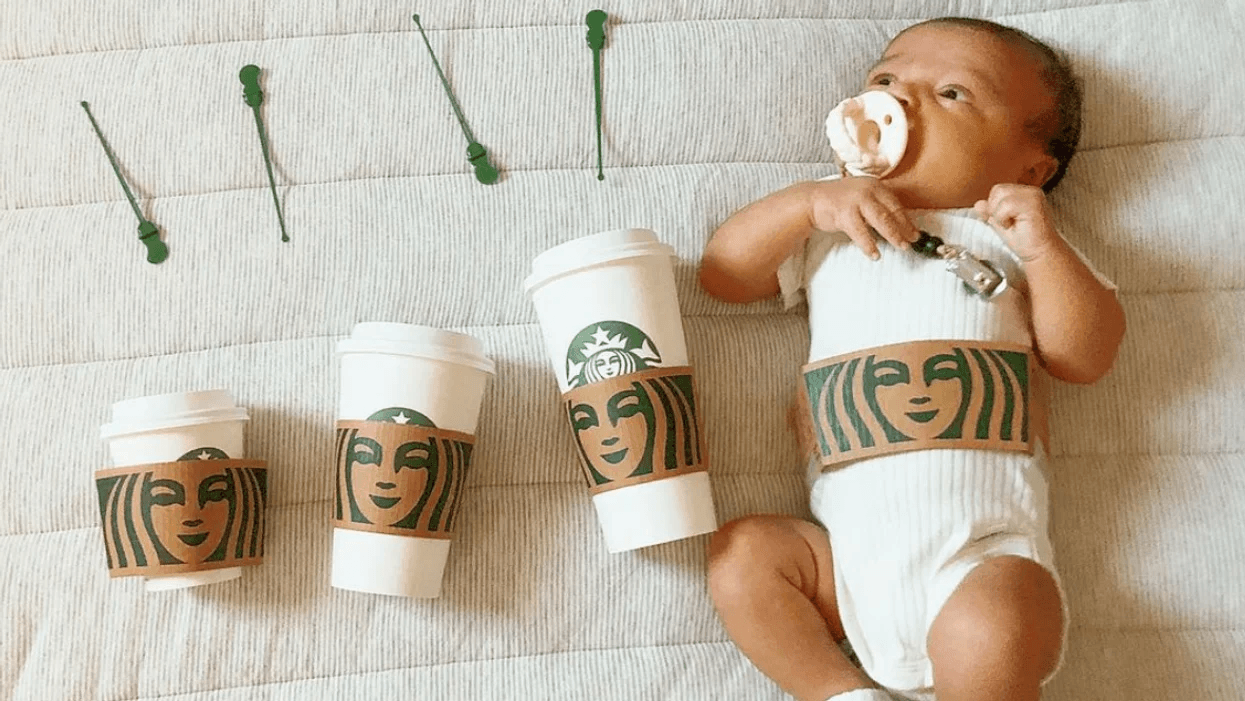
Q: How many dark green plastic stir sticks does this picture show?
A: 4